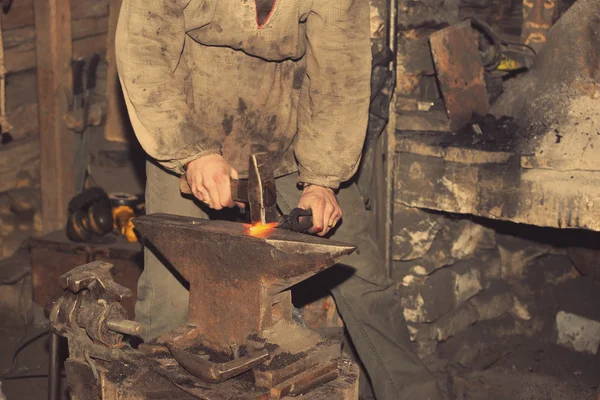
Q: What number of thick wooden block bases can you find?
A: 1